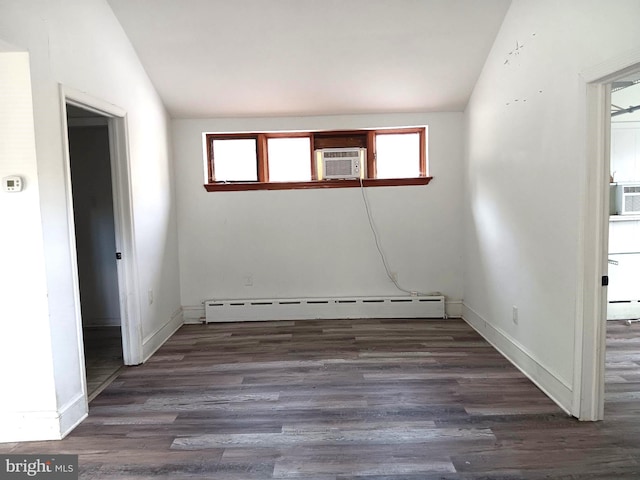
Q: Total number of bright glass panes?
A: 3